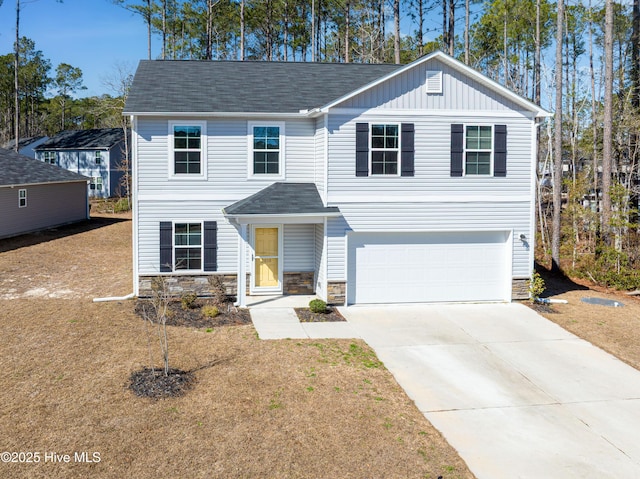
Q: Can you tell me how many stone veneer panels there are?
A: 4